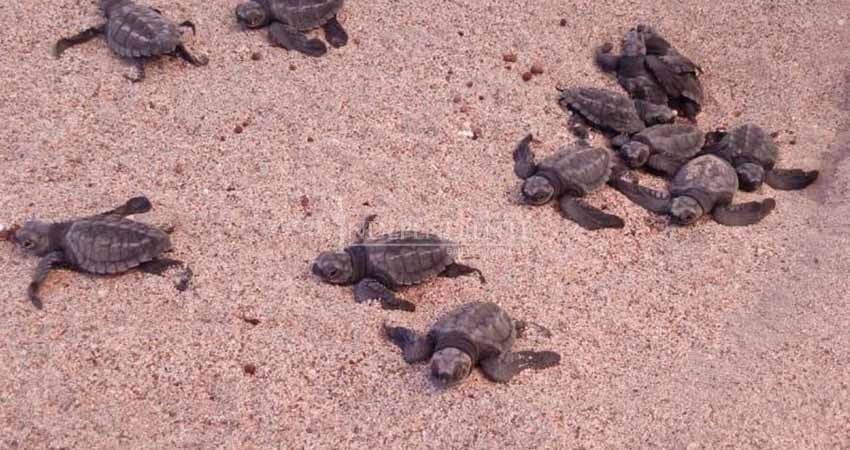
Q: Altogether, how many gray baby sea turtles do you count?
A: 12